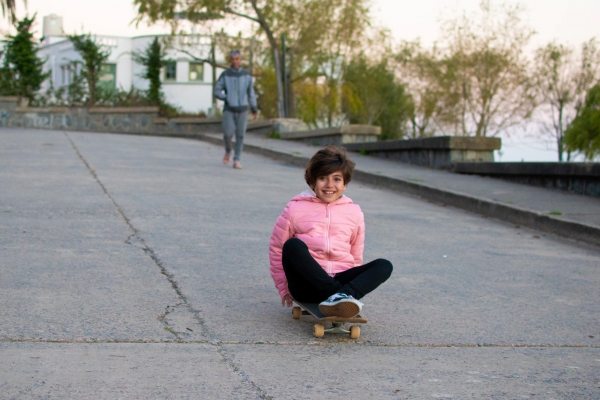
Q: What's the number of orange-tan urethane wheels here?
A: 3